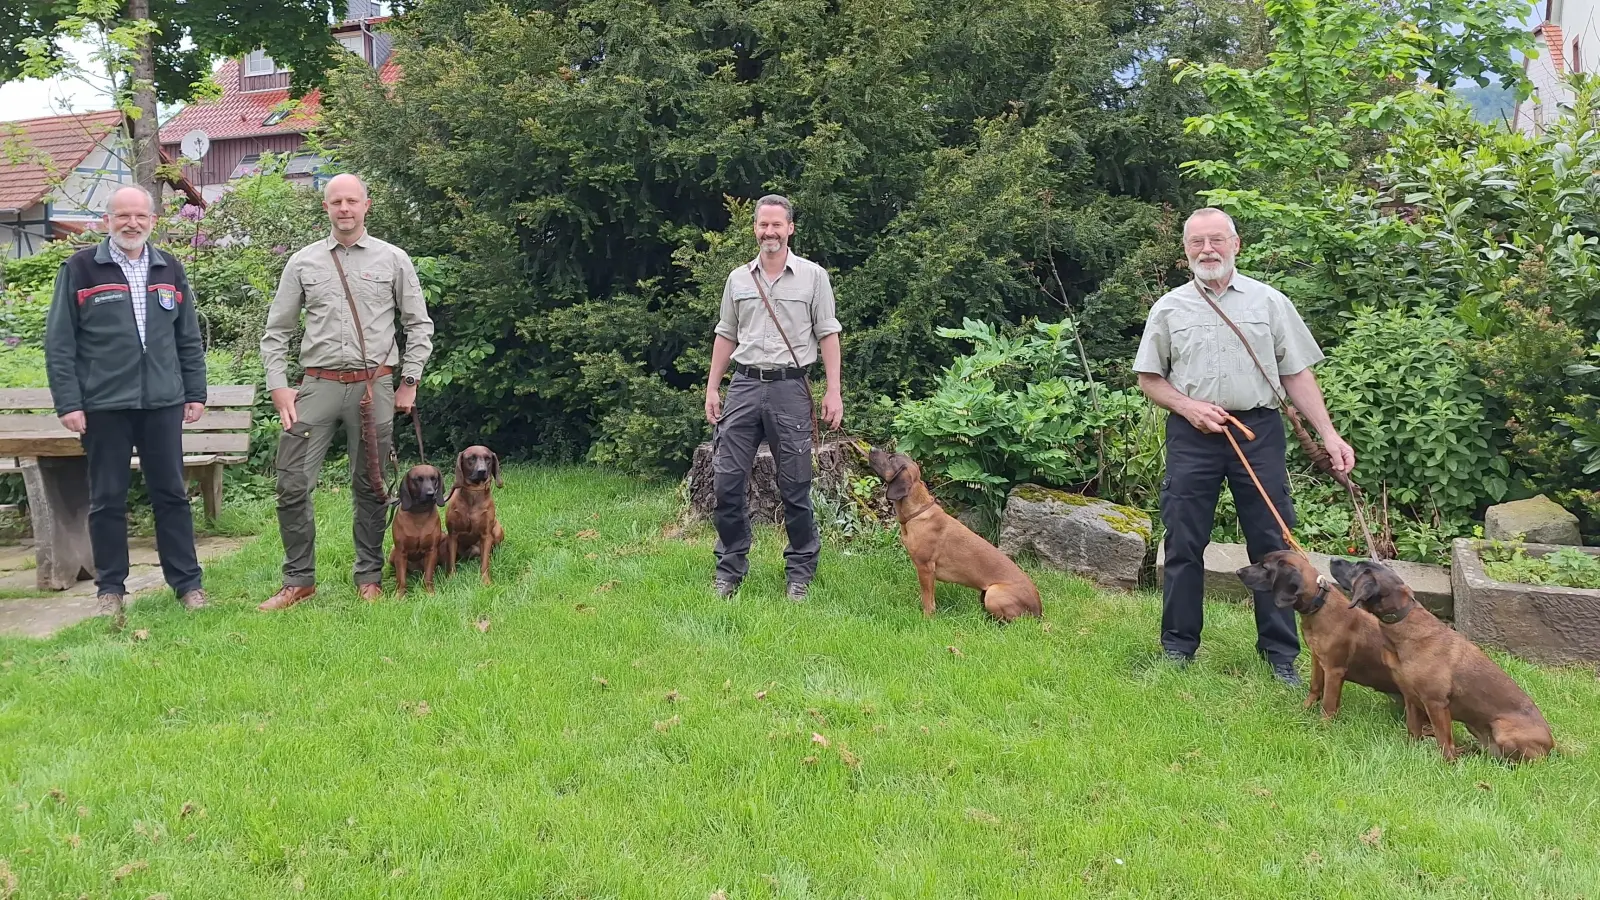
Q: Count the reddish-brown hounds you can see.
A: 5